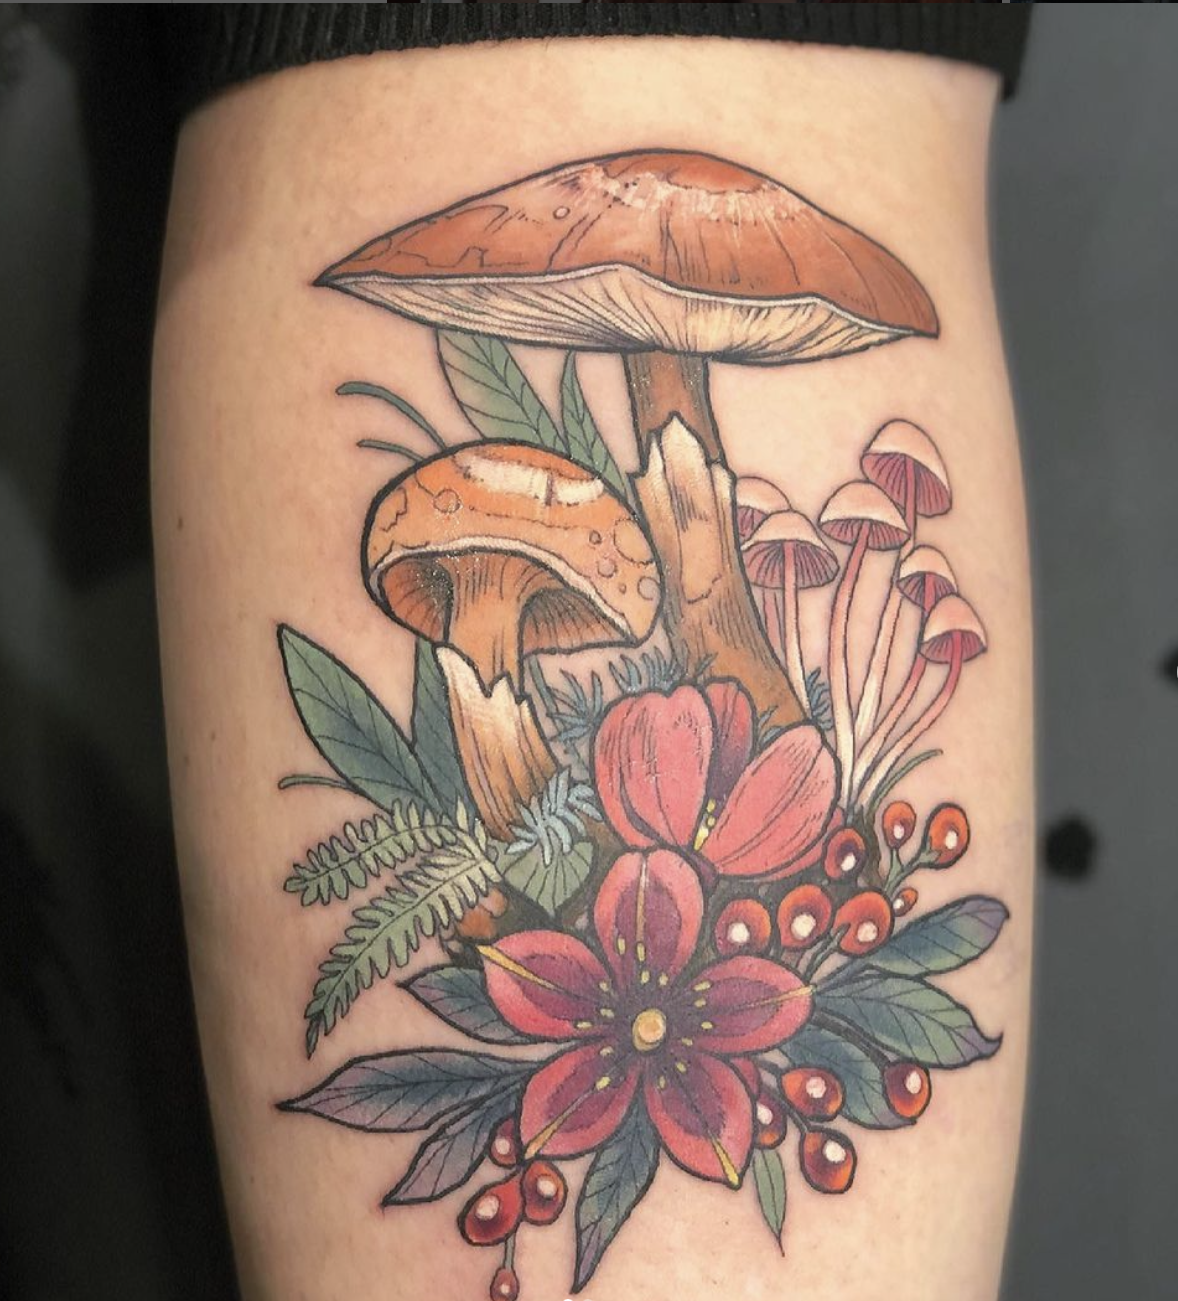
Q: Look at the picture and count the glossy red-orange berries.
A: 15